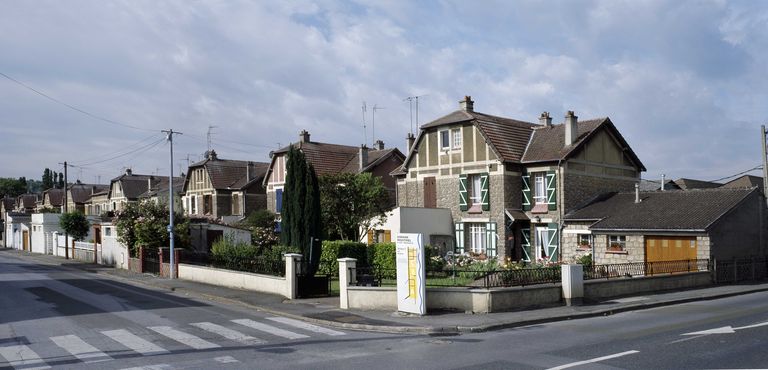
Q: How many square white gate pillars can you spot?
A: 2